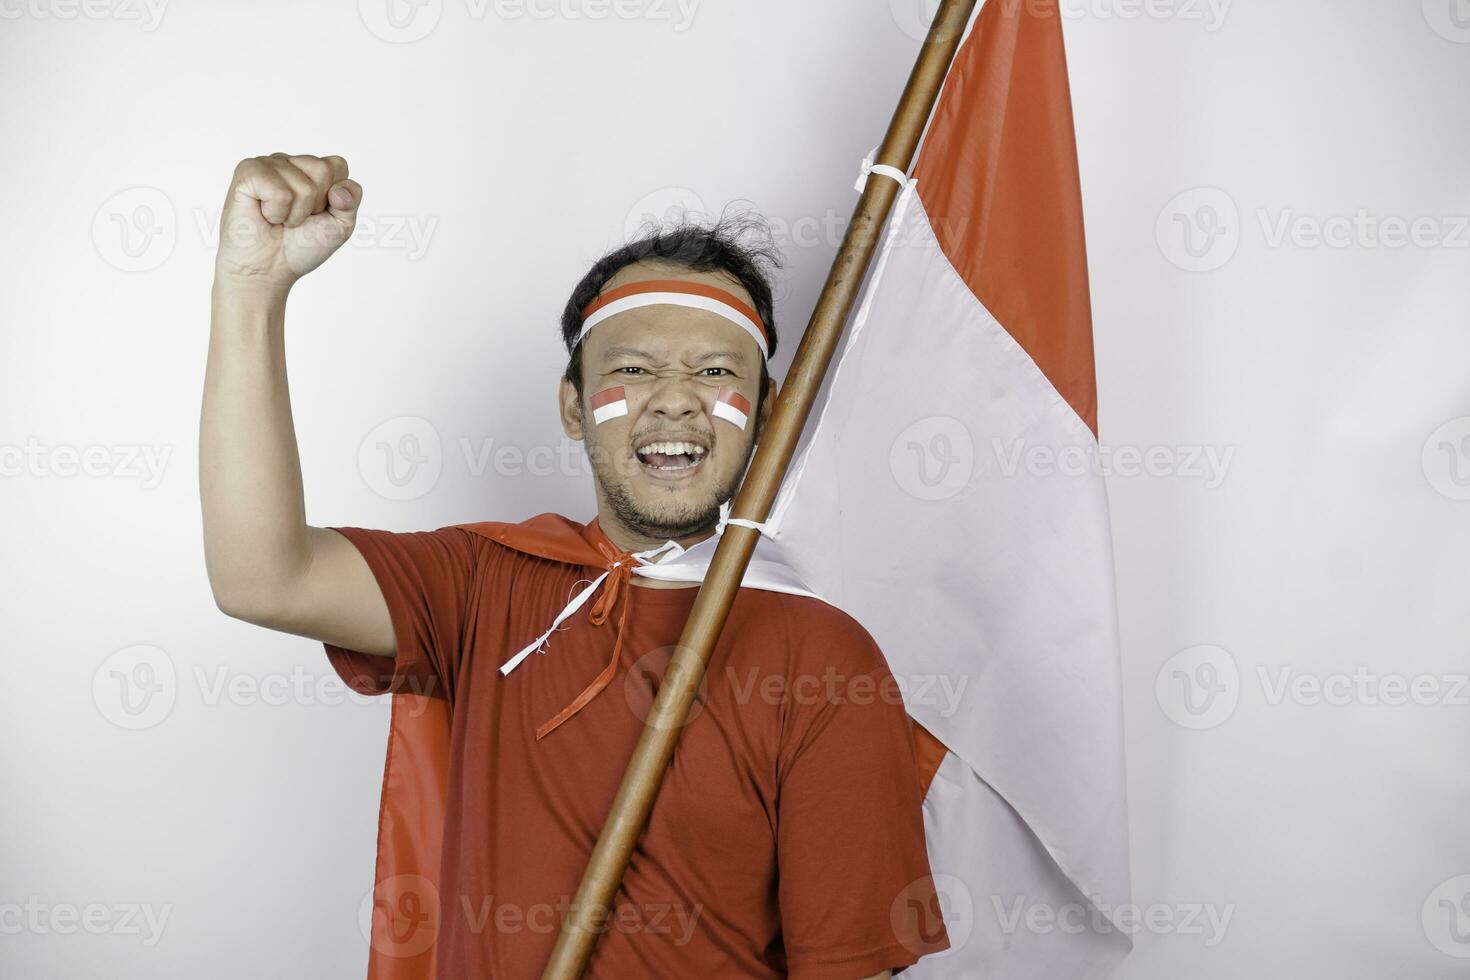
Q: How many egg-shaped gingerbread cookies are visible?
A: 0